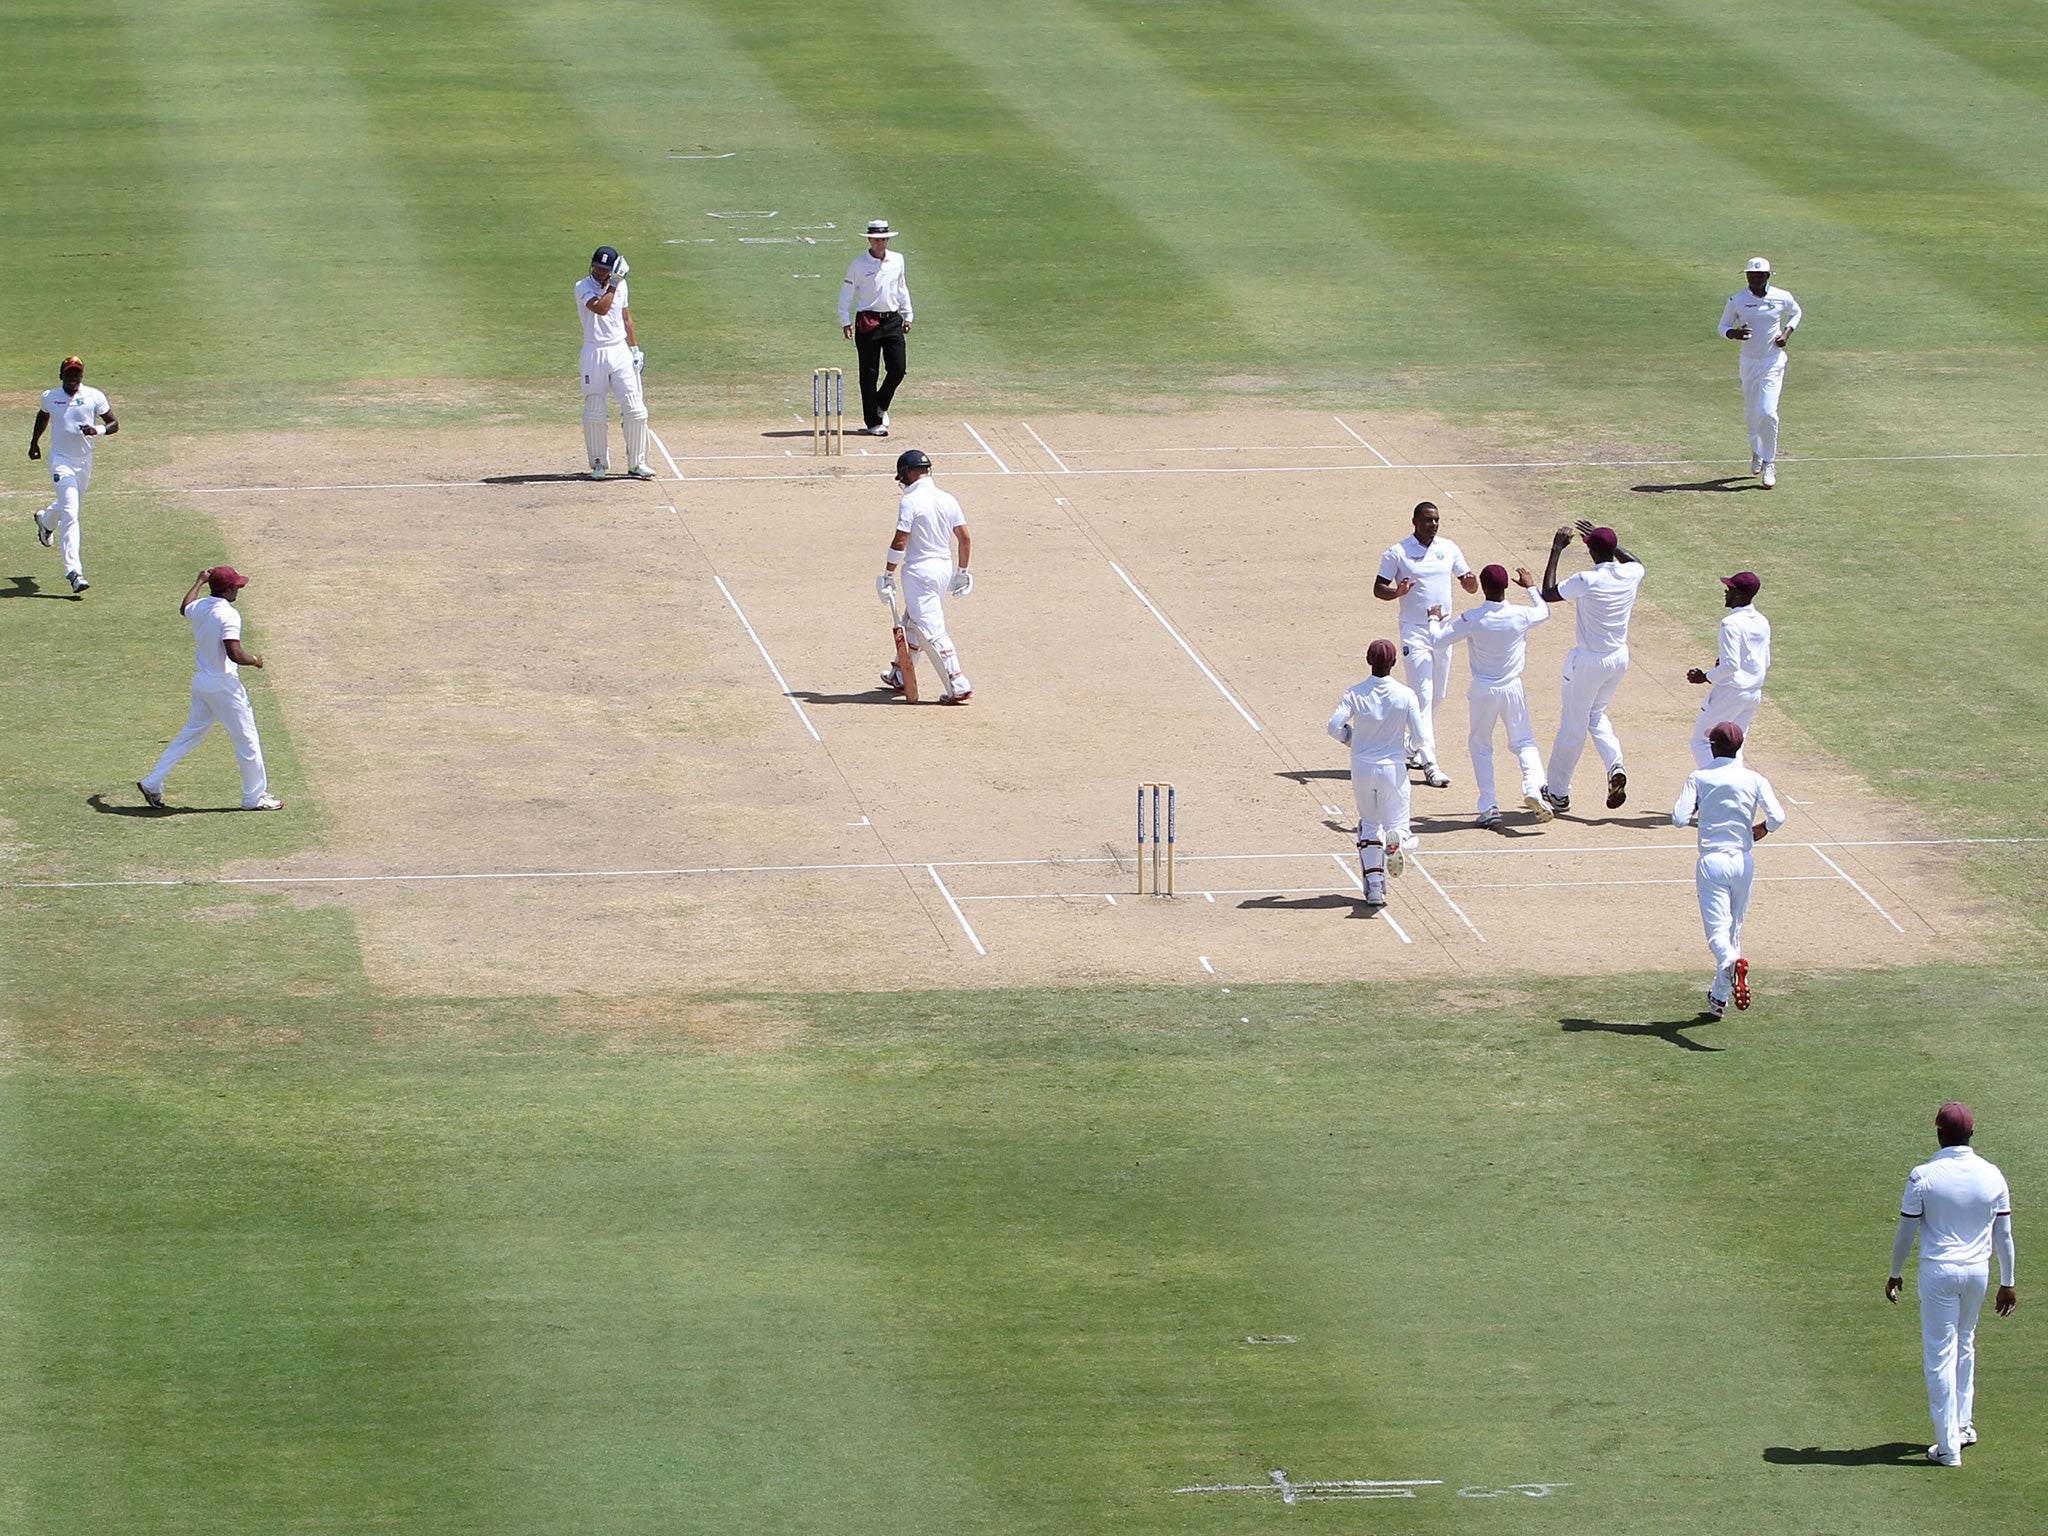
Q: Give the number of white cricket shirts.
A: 13